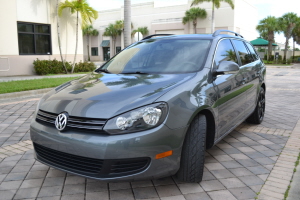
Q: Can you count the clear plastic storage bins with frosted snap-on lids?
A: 0